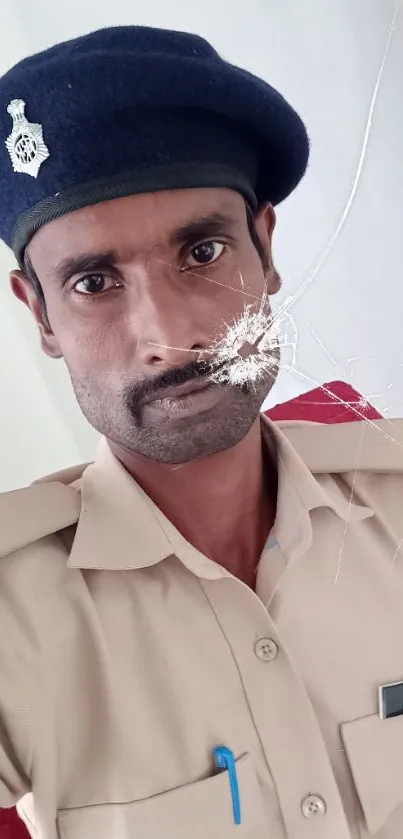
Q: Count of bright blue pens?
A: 1